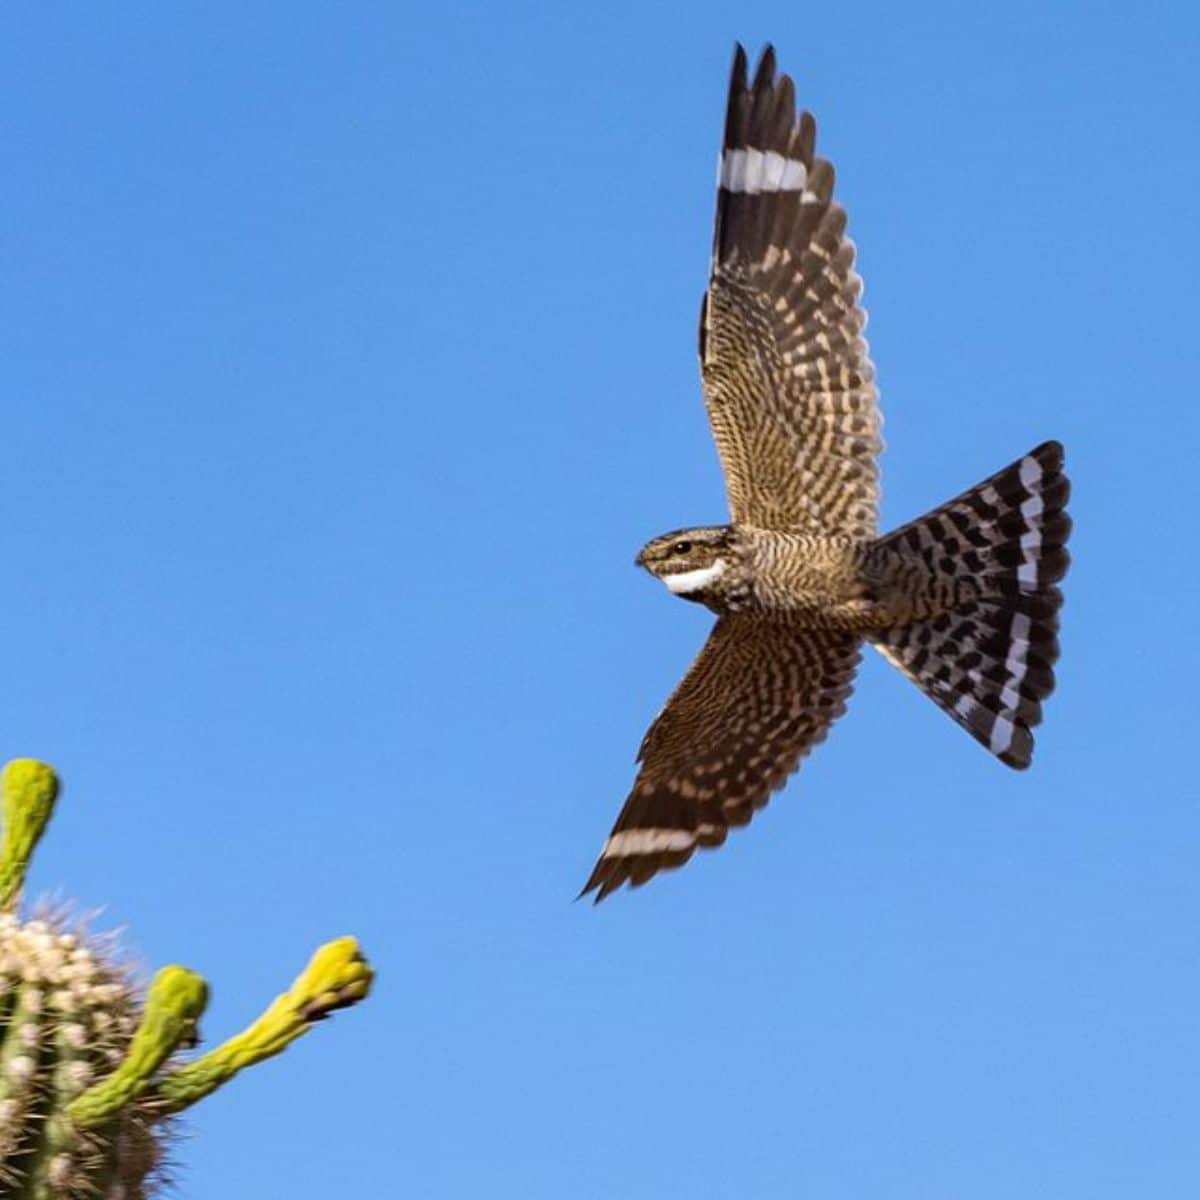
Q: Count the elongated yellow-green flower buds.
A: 3